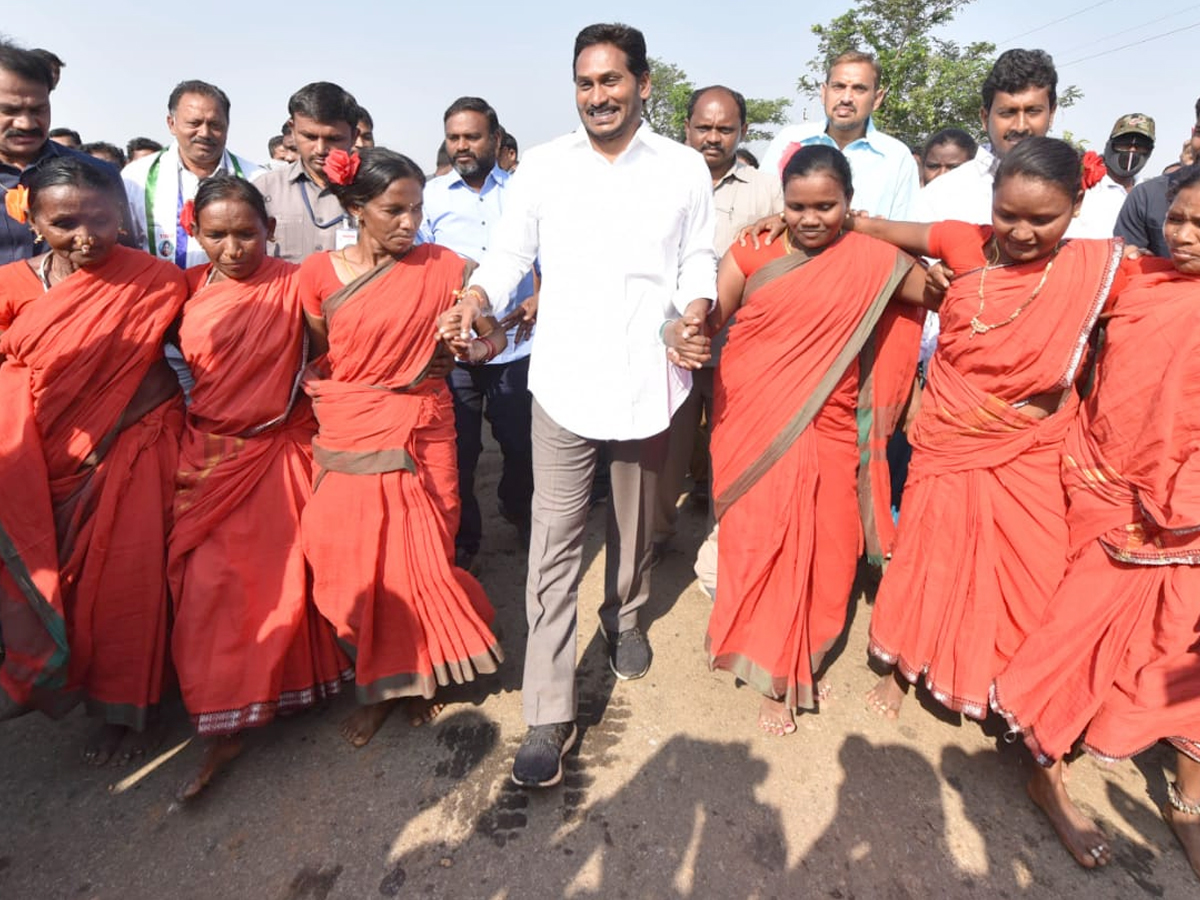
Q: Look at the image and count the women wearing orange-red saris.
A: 6